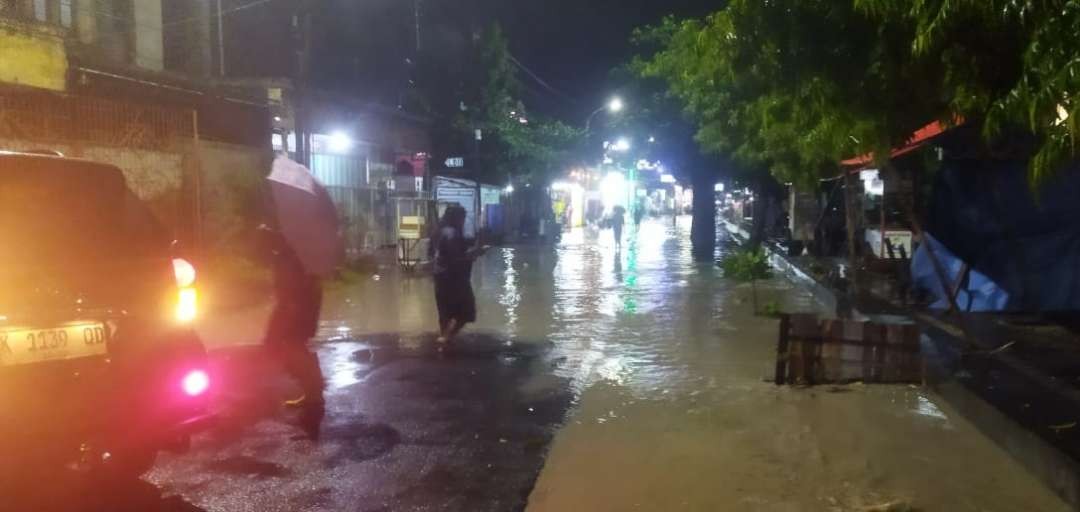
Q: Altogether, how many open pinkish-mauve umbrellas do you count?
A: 1